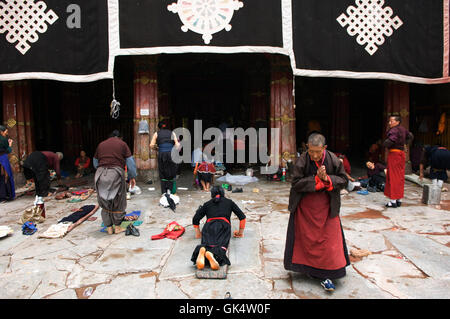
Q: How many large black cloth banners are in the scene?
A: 3